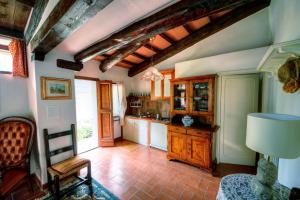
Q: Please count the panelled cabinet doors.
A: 2